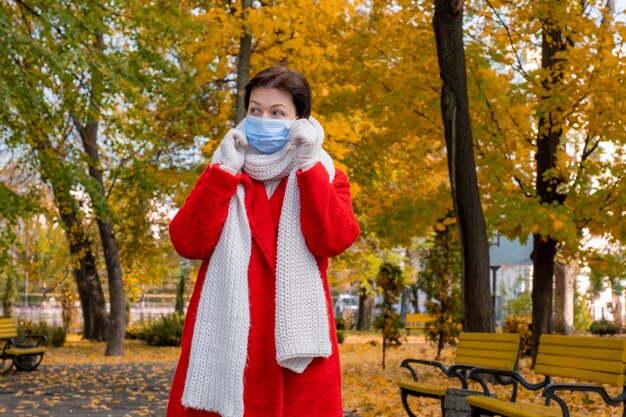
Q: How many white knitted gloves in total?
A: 2